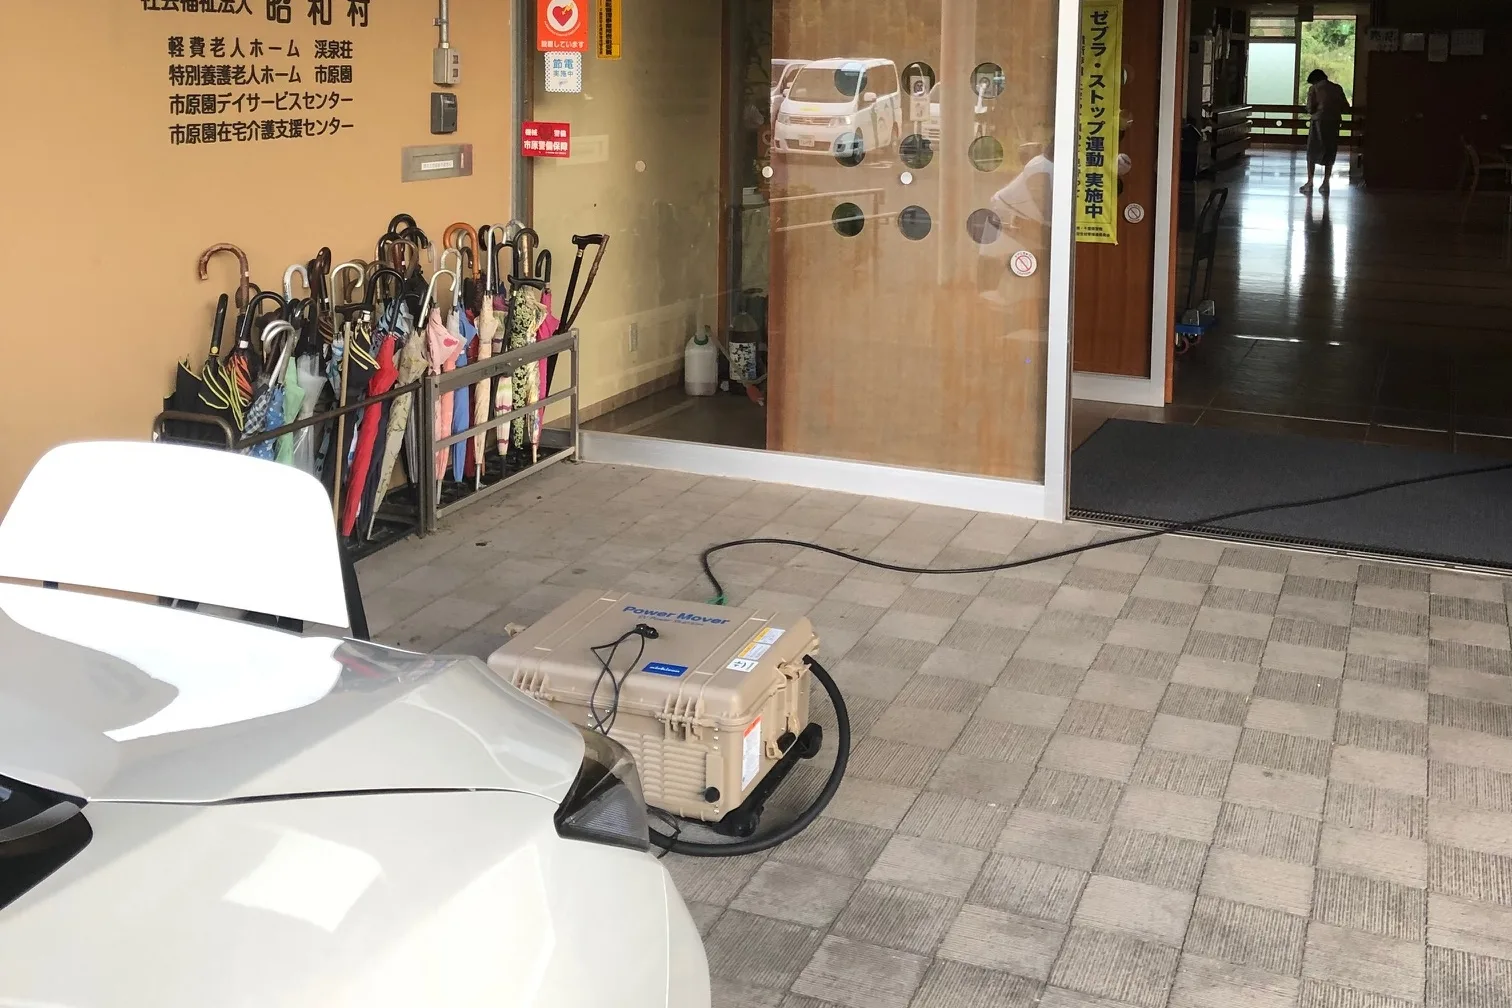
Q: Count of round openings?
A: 9